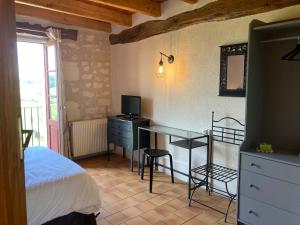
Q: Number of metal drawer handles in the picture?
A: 3